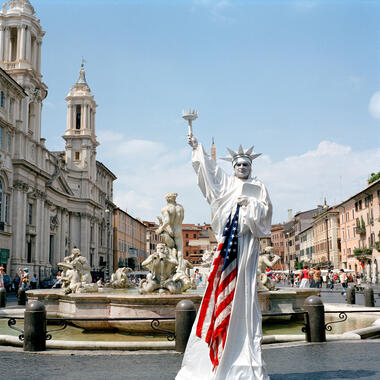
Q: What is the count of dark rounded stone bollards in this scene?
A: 7